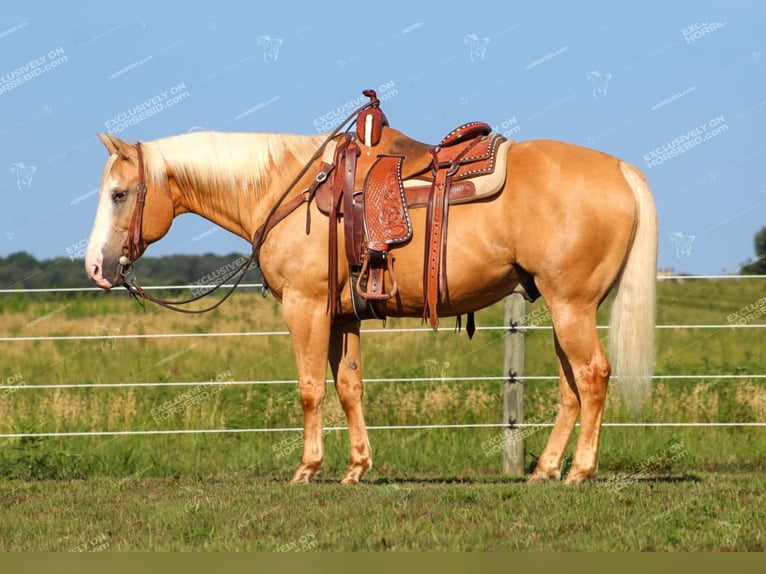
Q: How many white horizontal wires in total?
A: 4